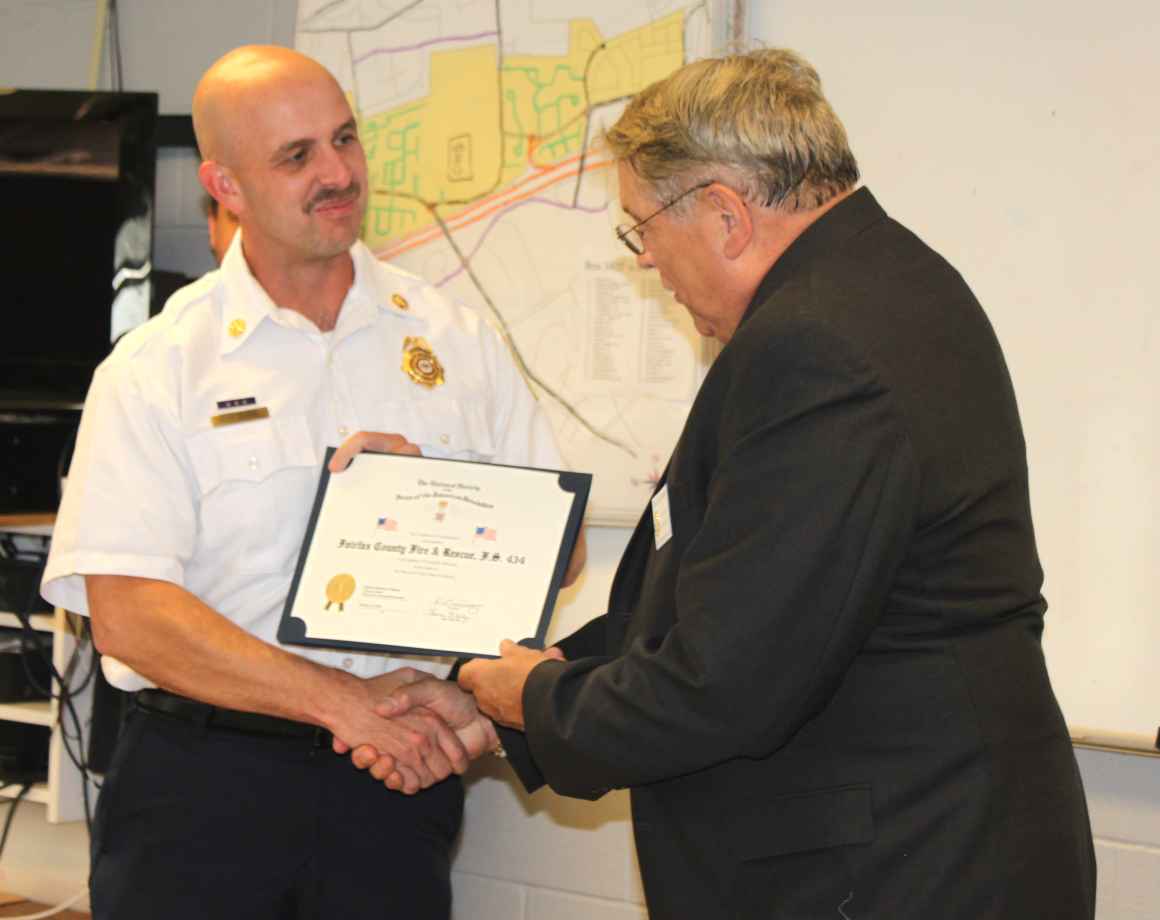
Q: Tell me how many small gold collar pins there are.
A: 2